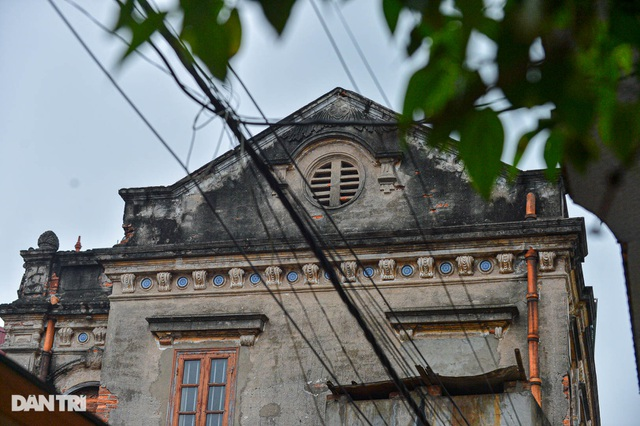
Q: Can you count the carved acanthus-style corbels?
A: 14